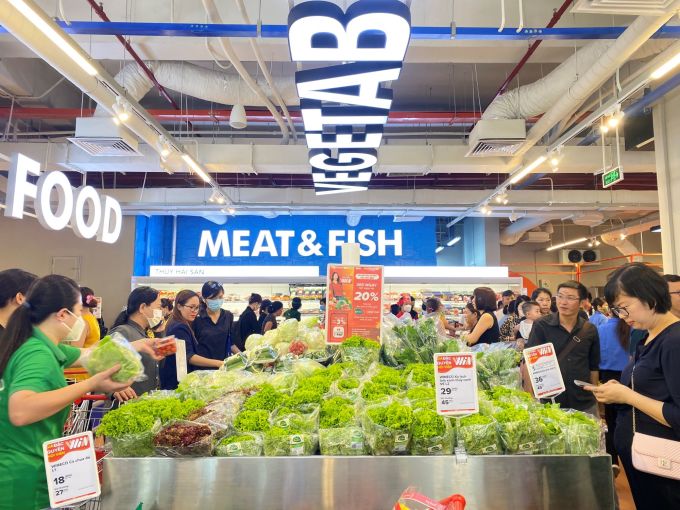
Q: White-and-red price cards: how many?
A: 3